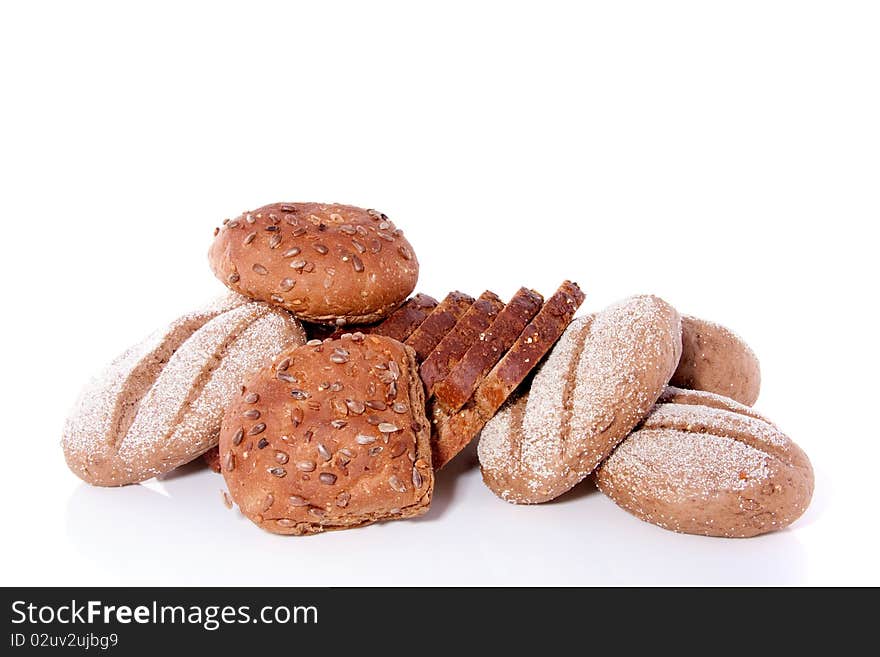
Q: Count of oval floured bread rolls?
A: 4